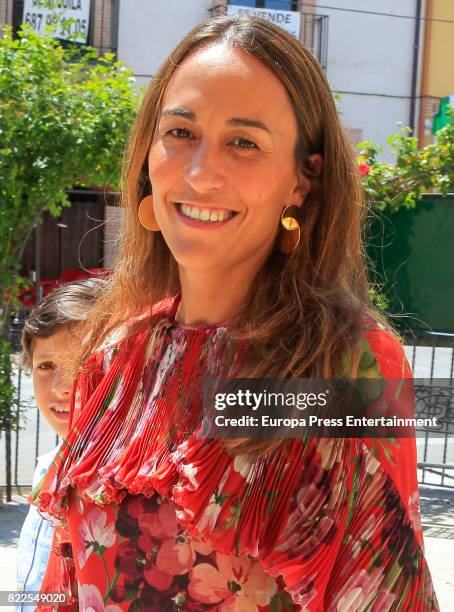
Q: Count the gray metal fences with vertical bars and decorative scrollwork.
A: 1